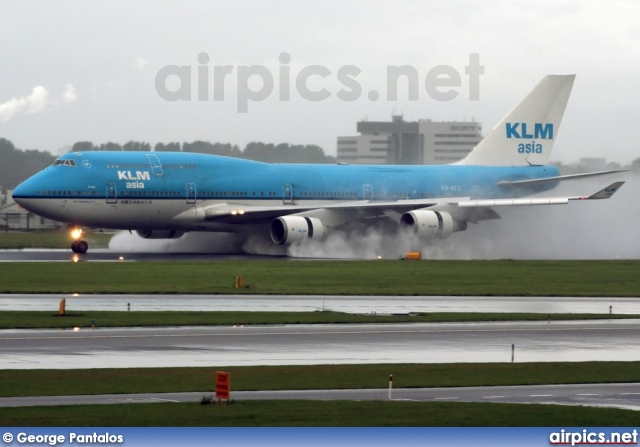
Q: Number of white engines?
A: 2